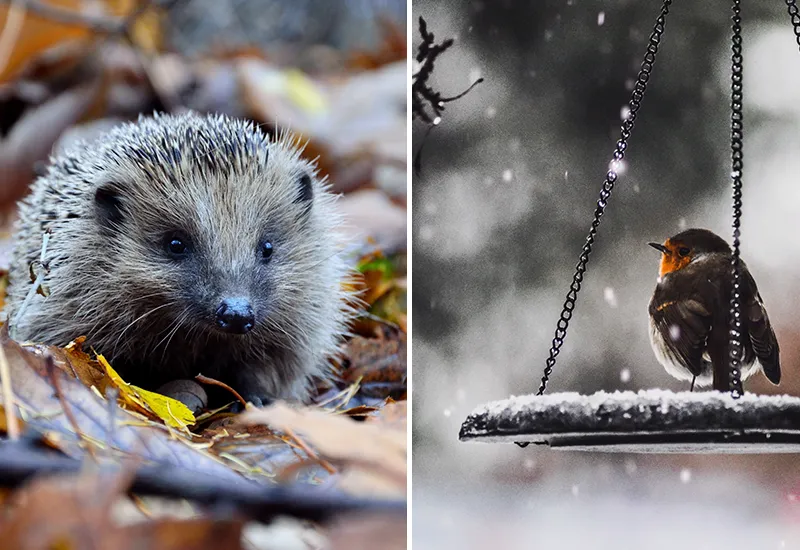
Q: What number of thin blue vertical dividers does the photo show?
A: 0